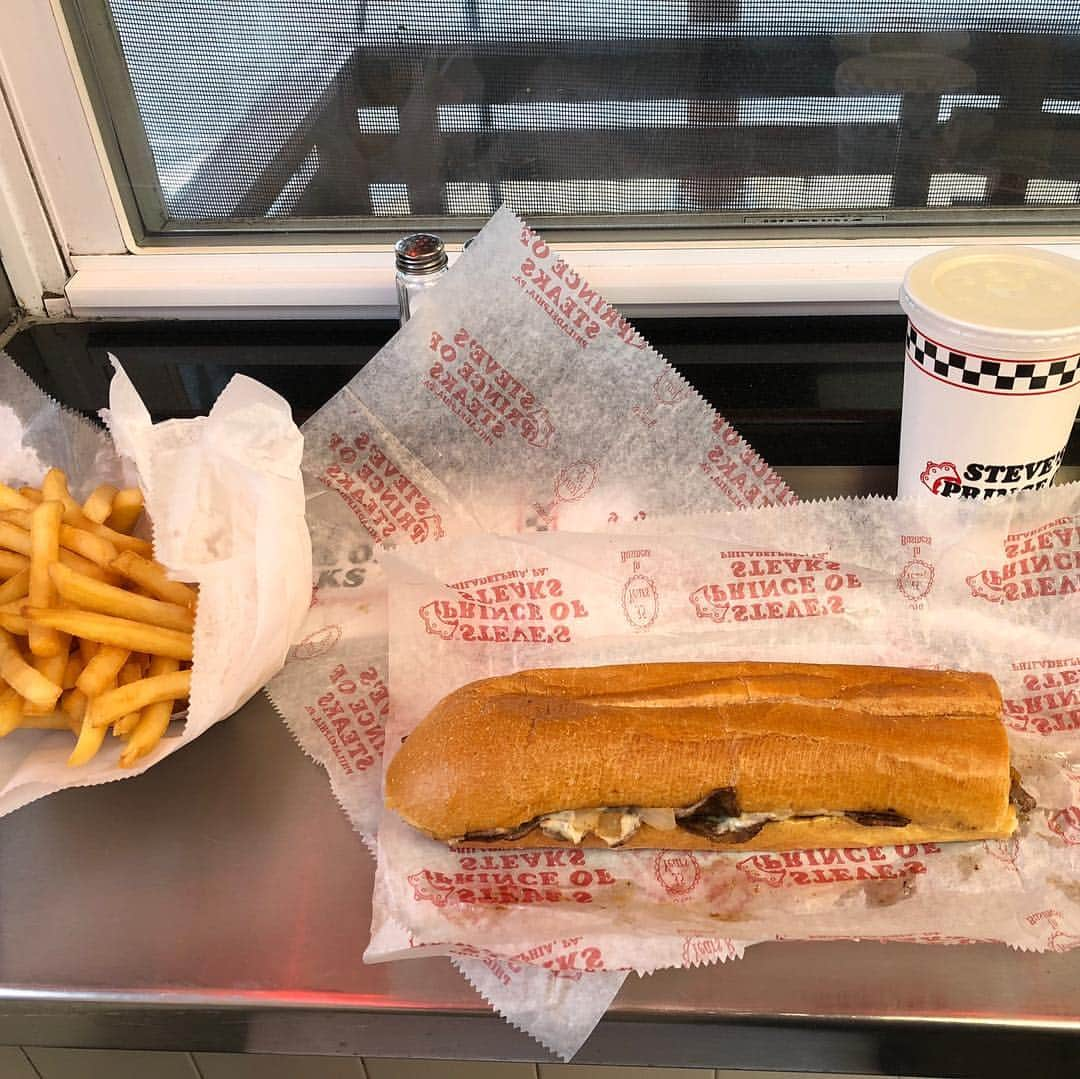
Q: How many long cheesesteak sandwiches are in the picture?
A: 1